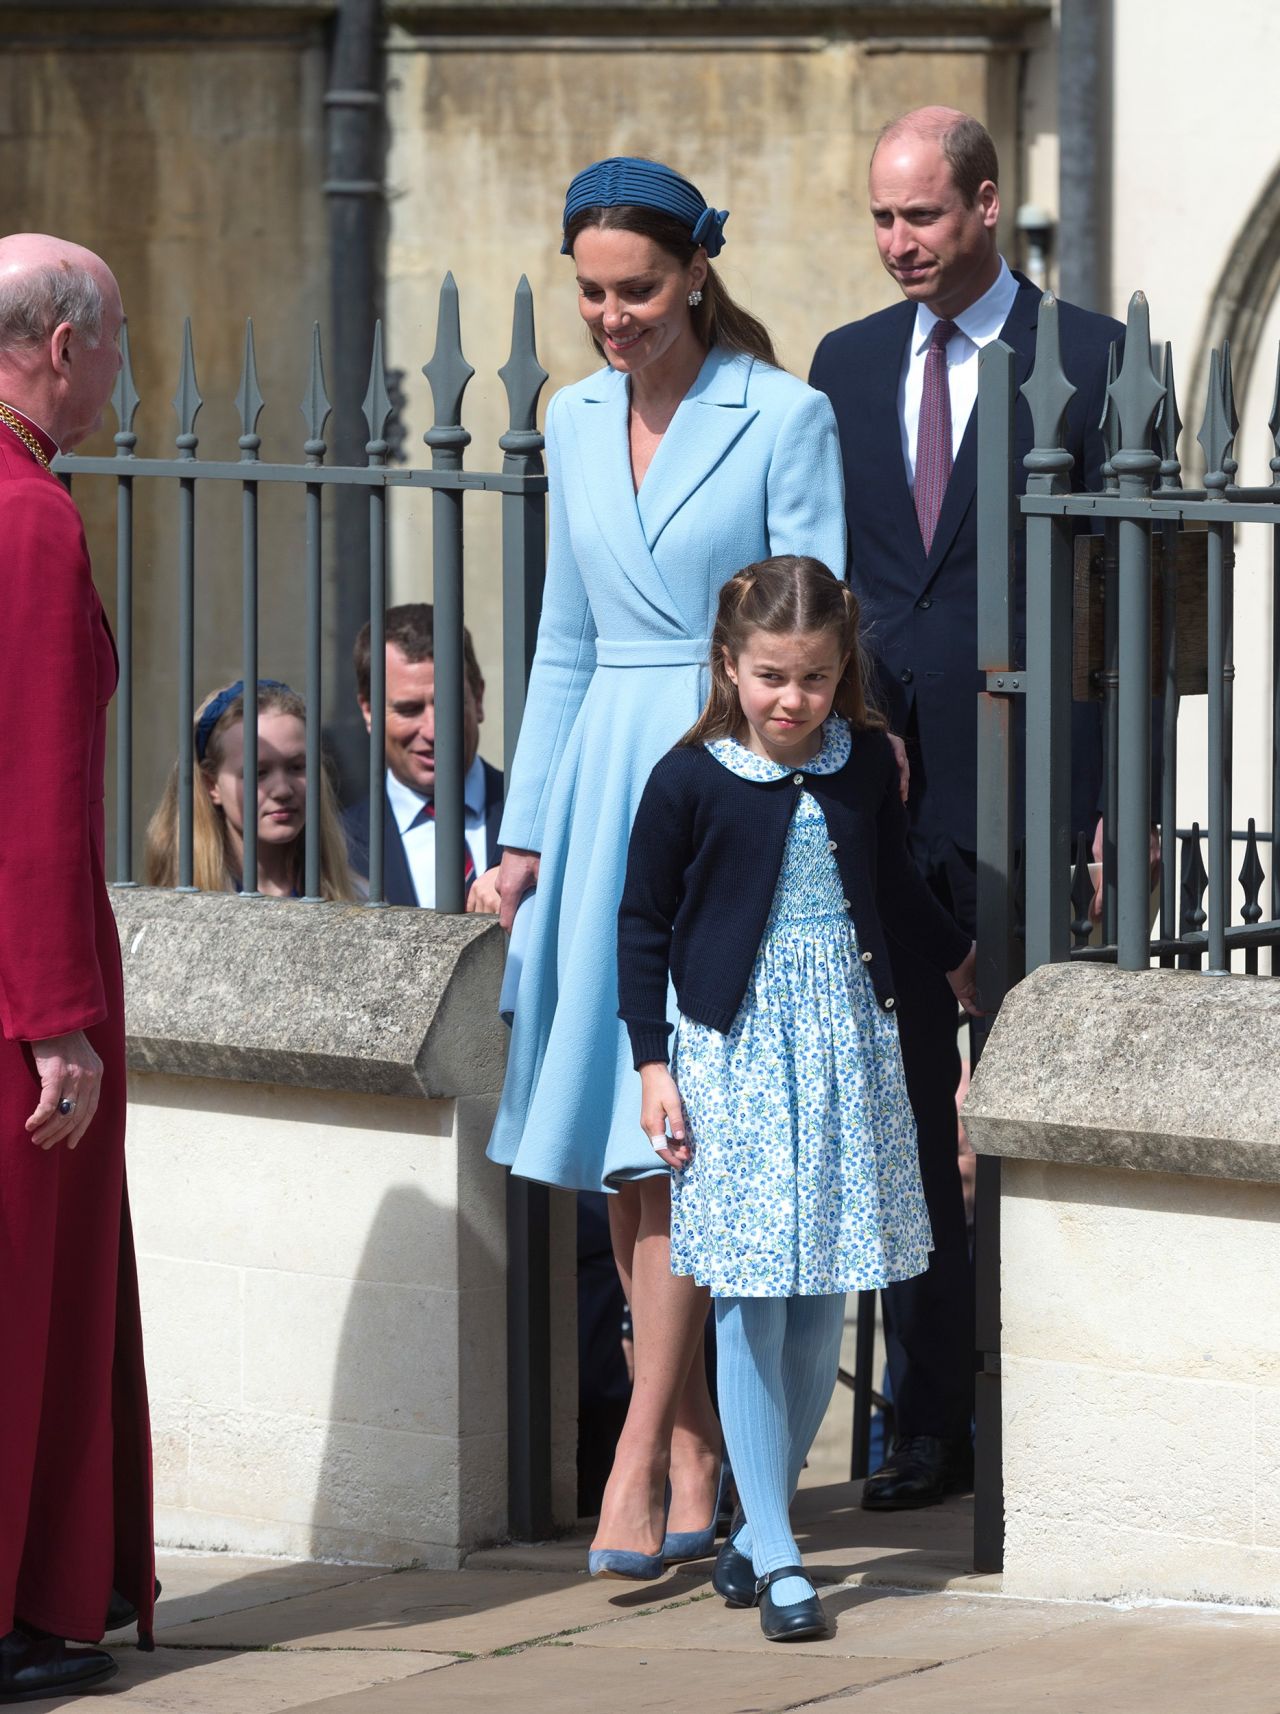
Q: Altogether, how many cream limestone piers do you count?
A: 2